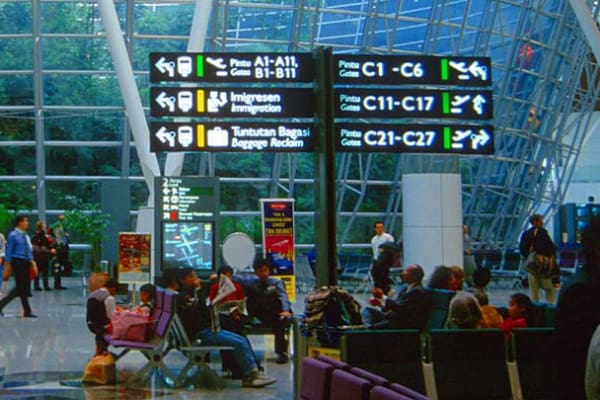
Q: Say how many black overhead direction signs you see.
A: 6